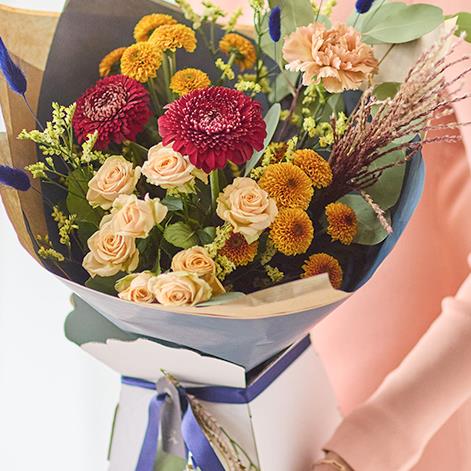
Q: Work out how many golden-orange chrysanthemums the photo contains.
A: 12